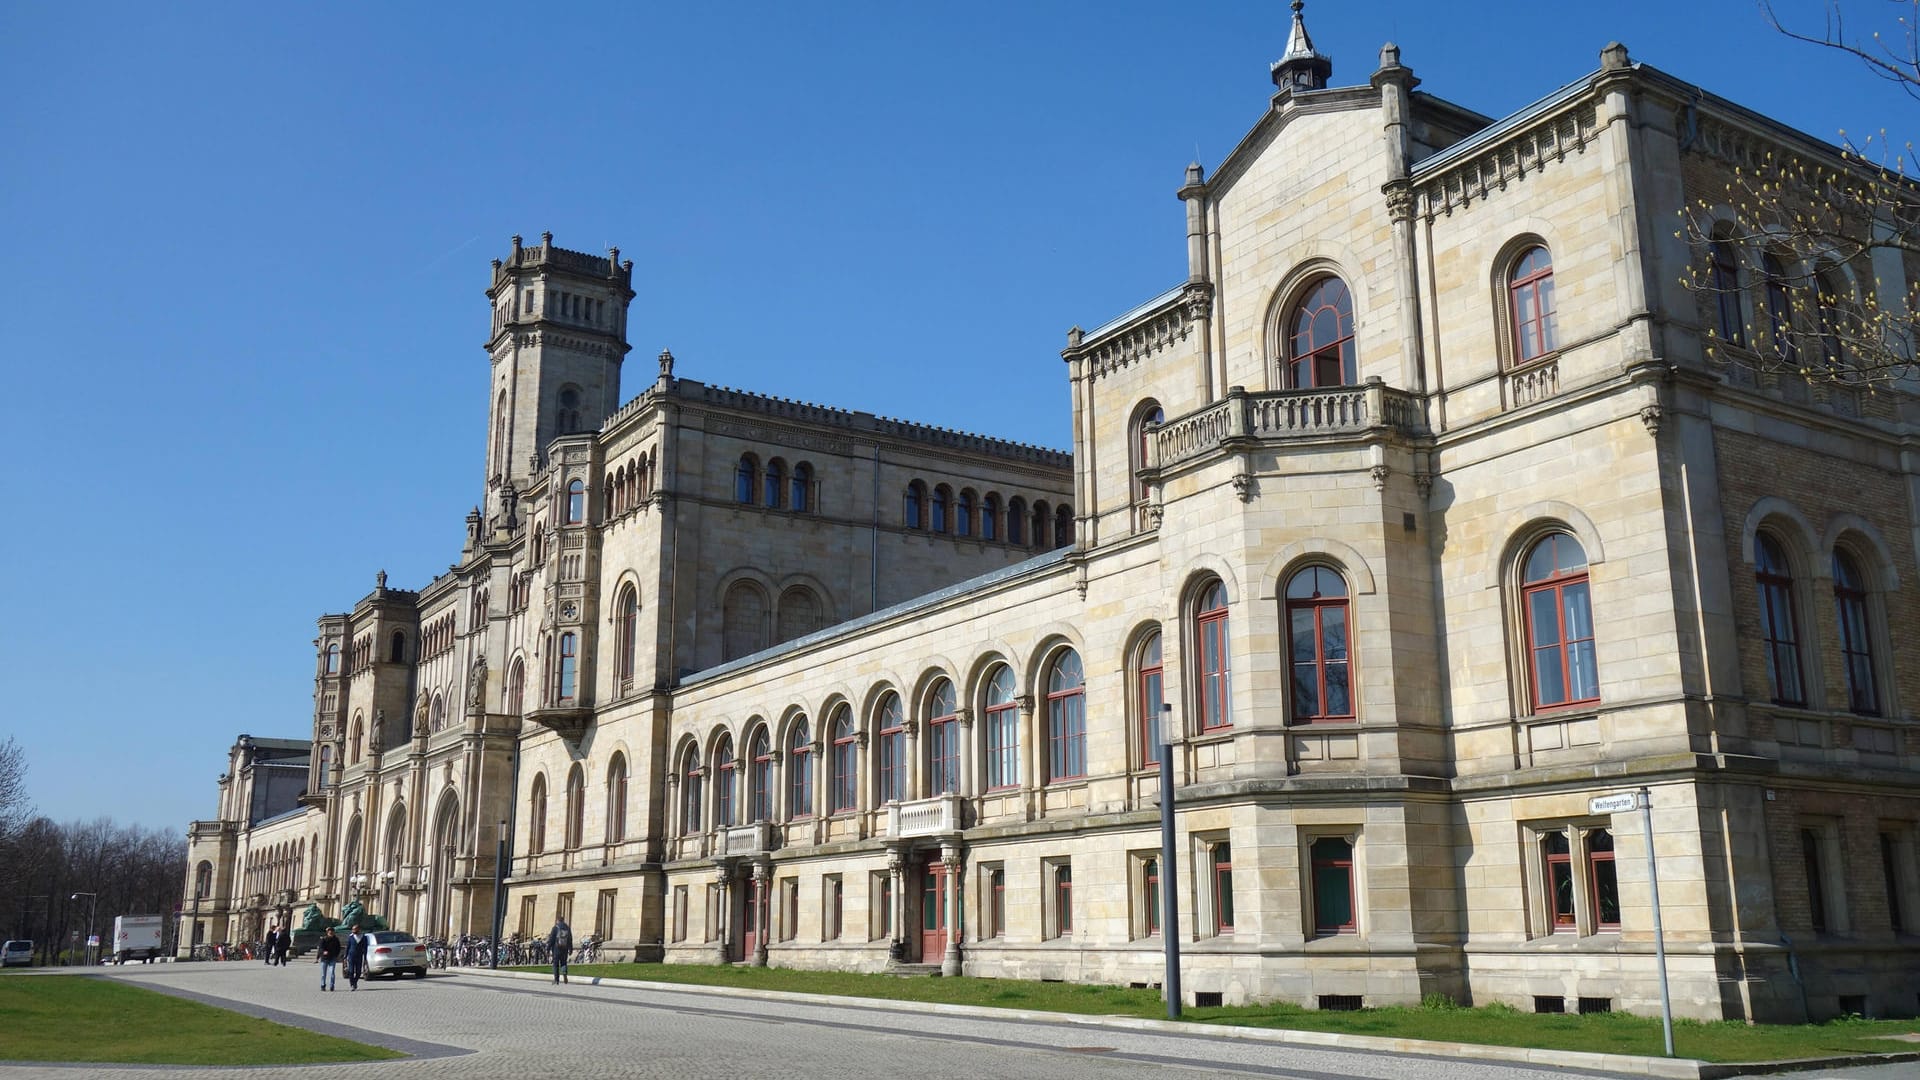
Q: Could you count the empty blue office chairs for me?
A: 0